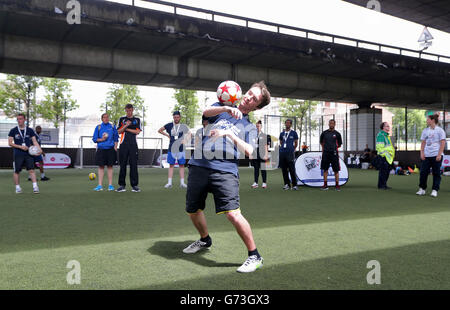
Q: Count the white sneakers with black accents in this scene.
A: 2